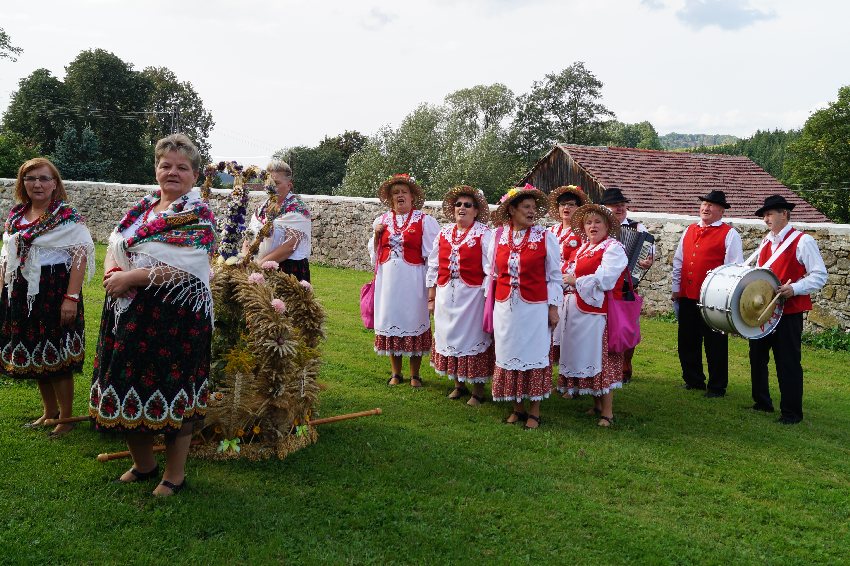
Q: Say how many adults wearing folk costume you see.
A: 11